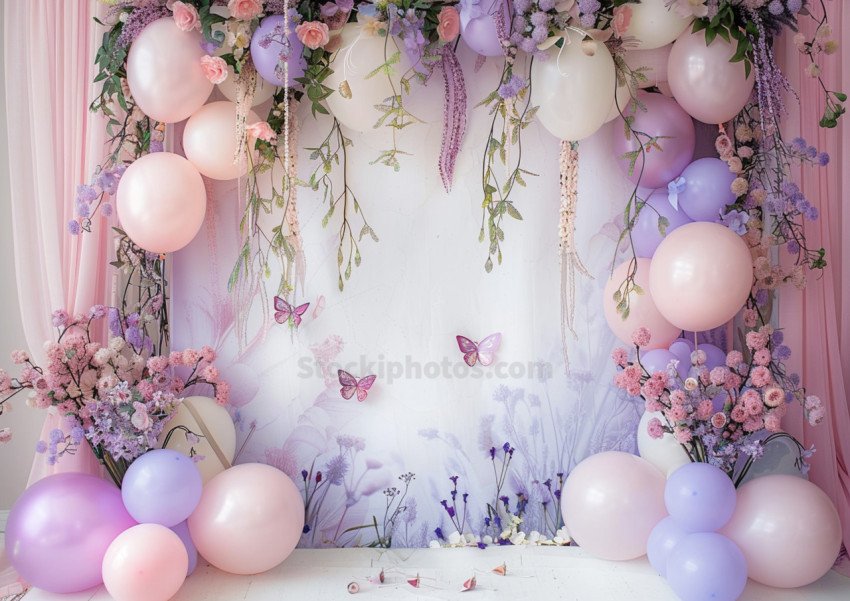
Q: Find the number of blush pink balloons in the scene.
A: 10